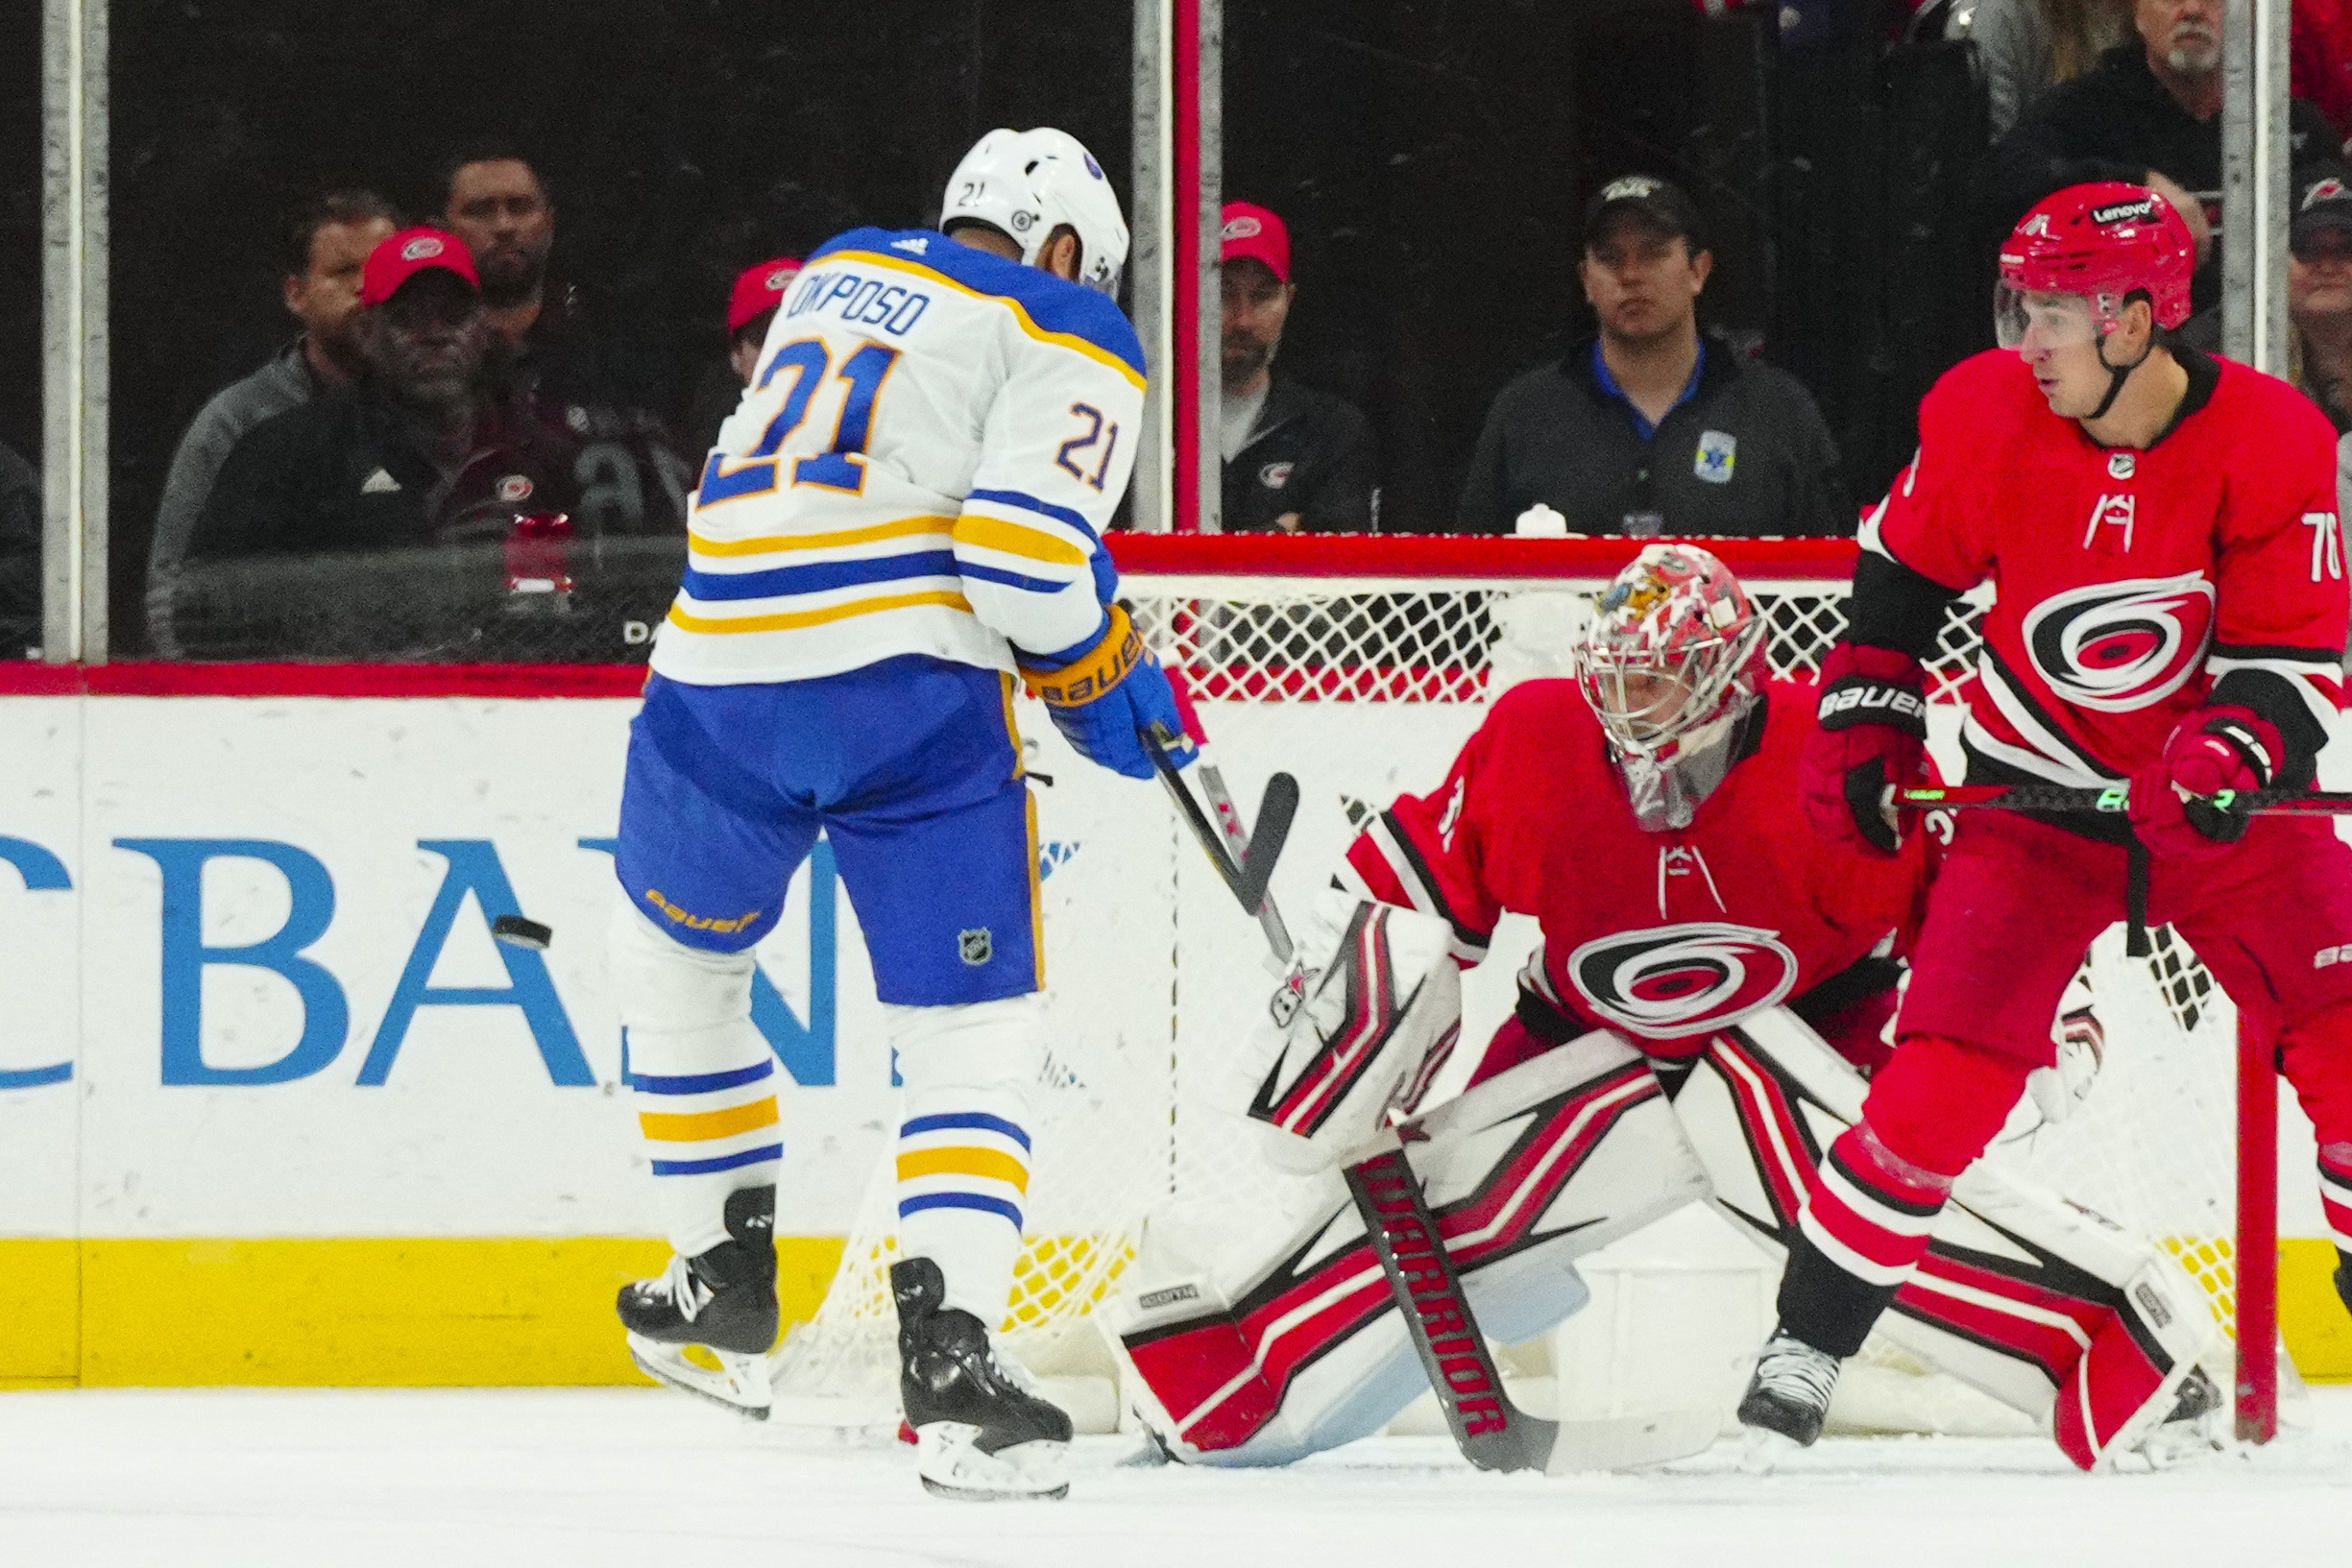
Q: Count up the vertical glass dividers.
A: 3